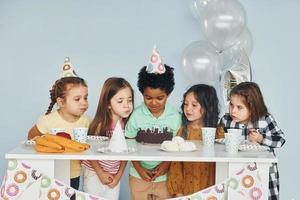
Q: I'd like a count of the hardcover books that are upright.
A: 0